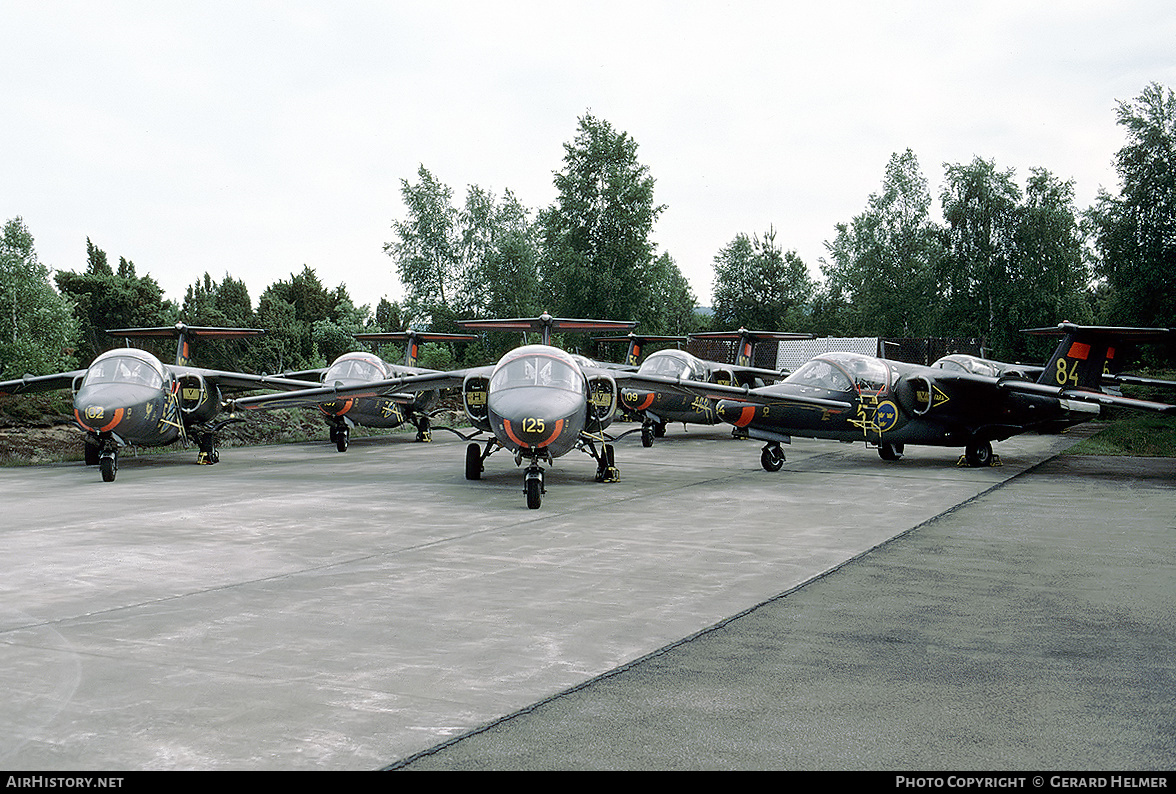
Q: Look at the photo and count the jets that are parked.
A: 7